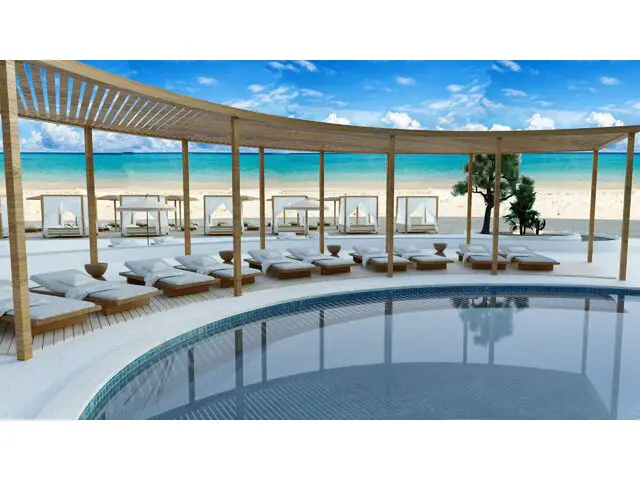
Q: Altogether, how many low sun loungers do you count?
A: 10